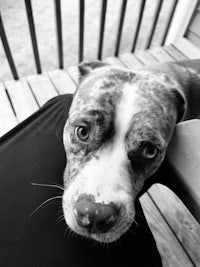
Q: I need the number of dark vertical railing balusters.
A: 9